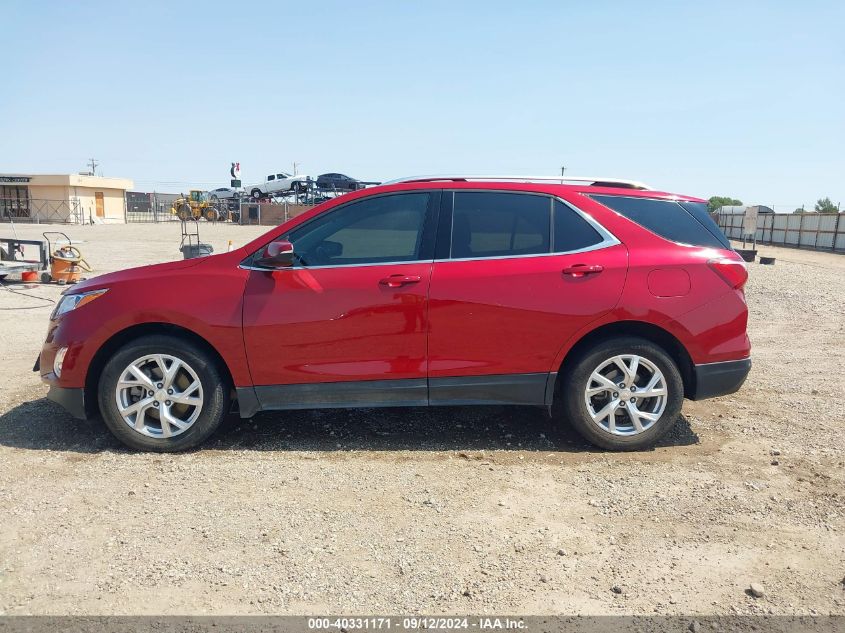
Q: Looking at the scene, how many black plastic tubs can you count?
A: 2